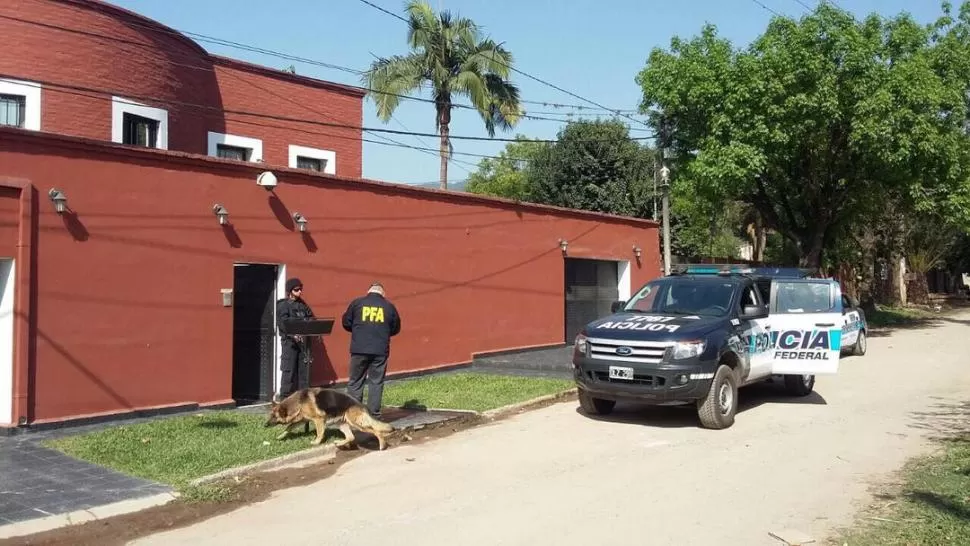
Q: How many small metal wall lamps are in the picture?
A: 5